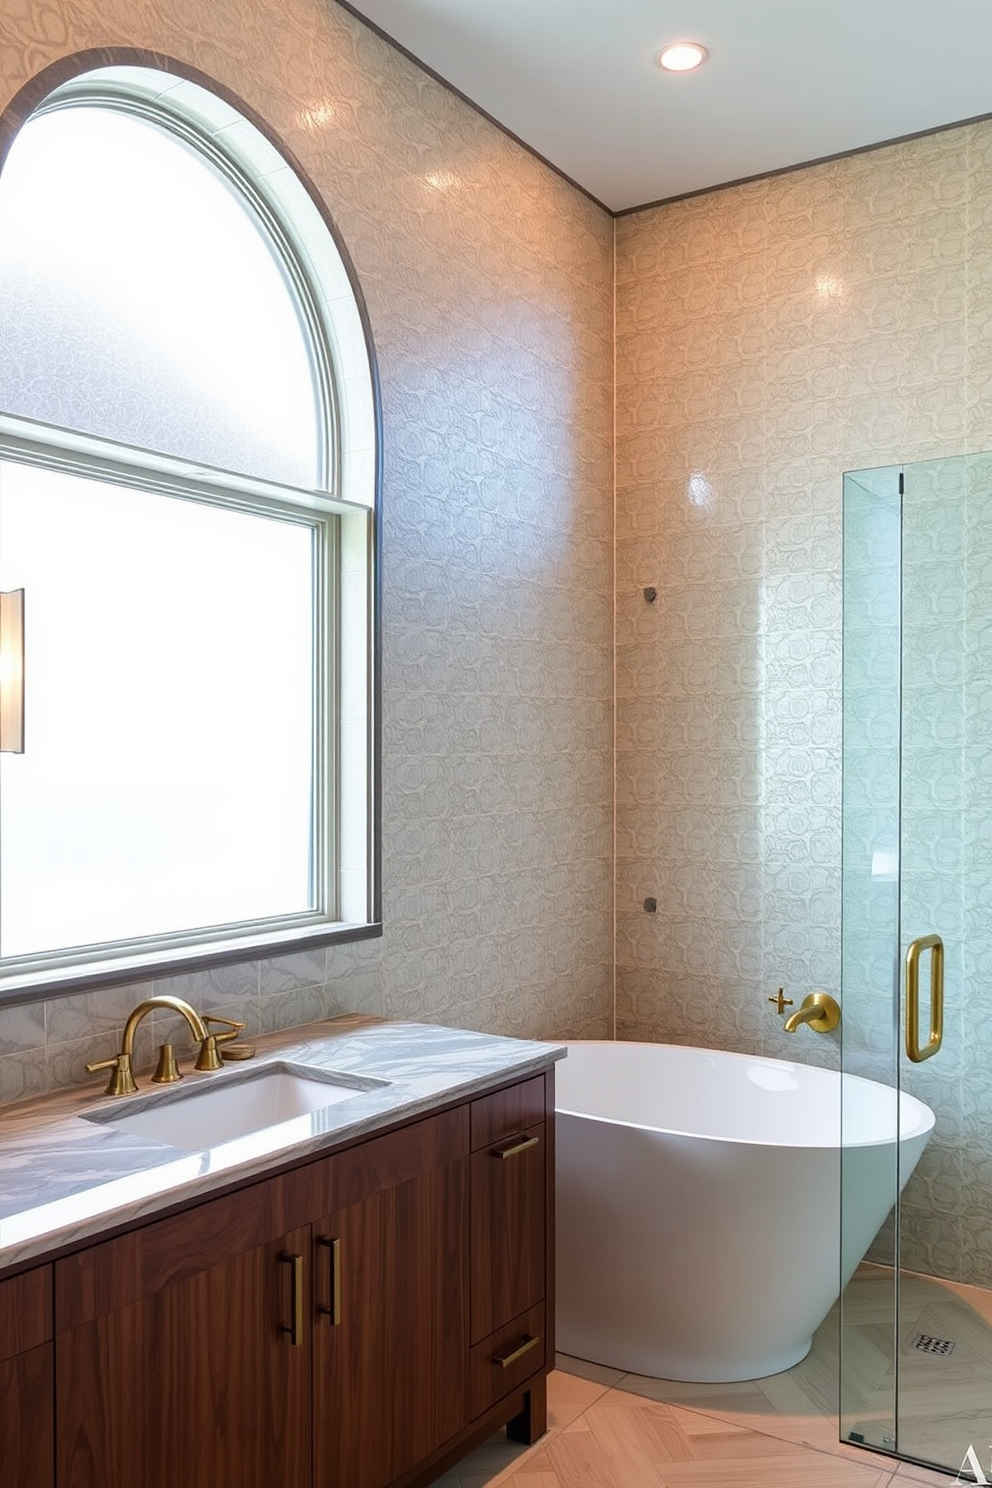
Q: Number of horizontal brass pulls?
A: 2